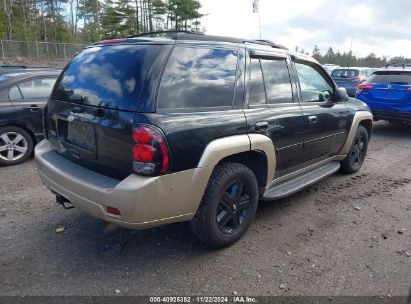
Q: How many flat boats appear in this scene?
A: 0